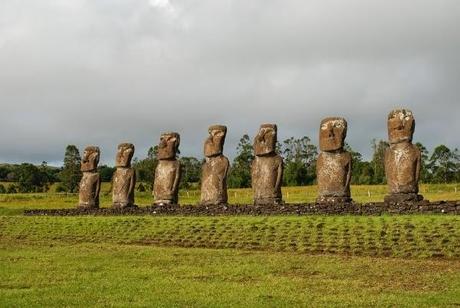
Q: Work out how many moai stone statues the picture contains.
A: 7